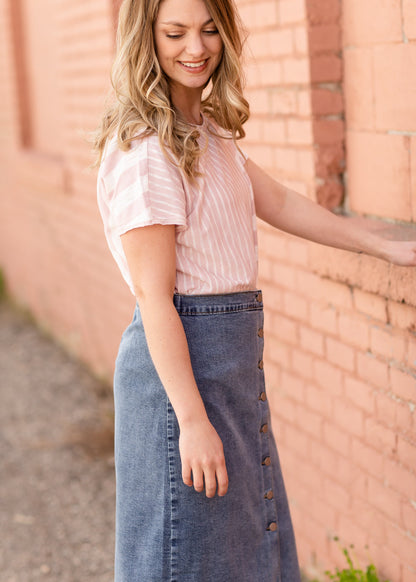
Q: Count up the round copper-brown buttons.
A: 8